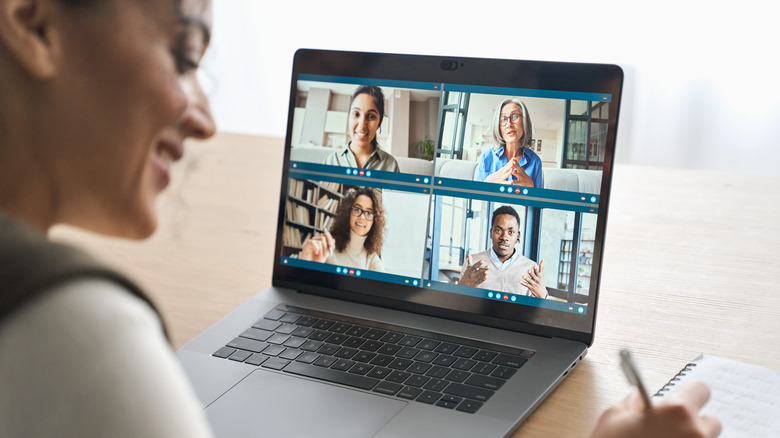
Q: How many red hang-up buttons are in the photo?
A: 4